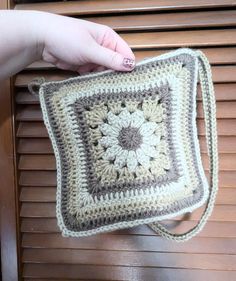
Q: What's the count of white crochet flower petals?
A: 12